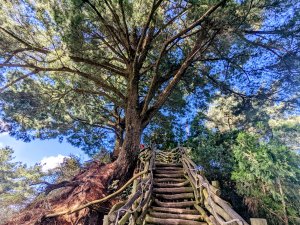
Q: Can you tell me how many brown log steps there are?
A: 12